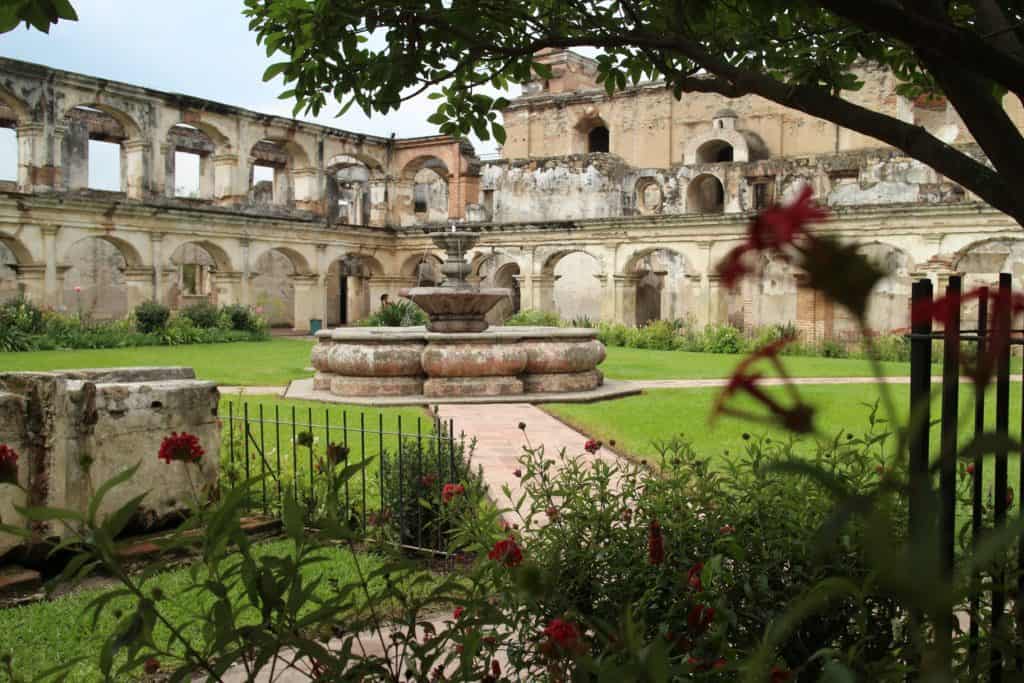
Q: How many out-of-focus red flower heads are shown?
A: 3